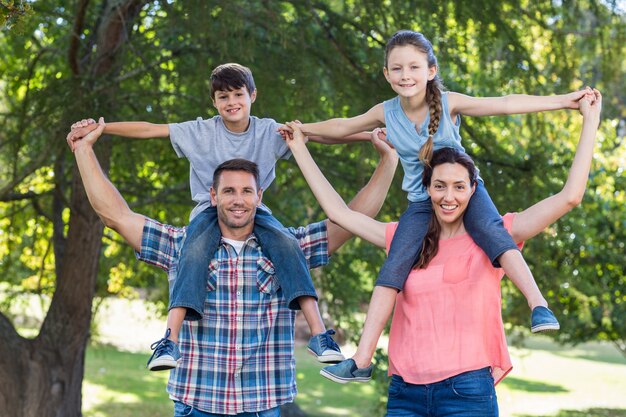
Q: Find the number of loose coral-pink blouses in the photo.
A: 1